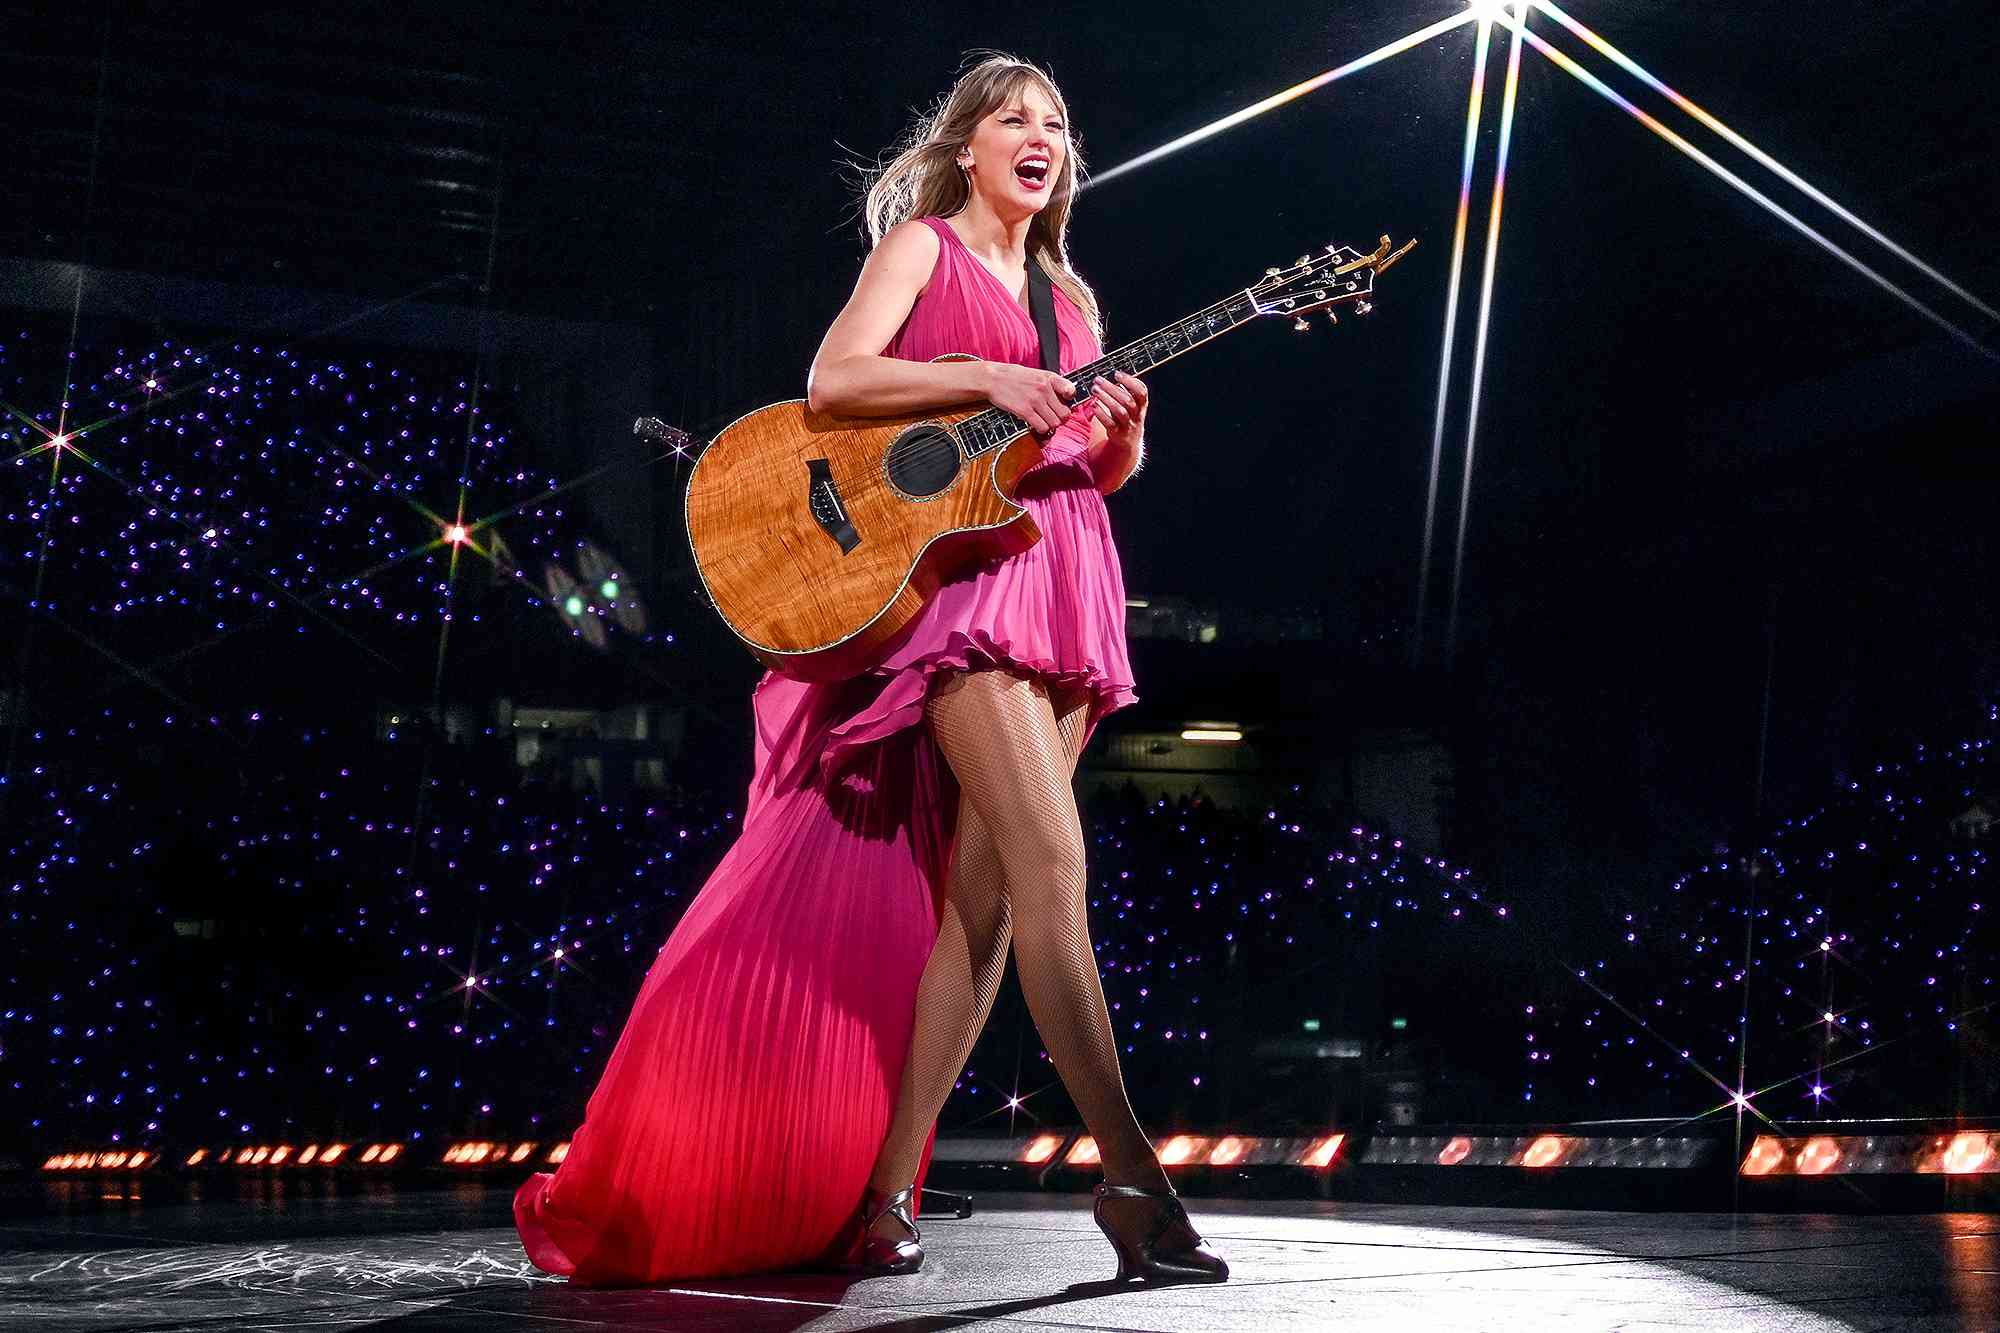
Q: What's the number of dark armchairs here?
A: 0